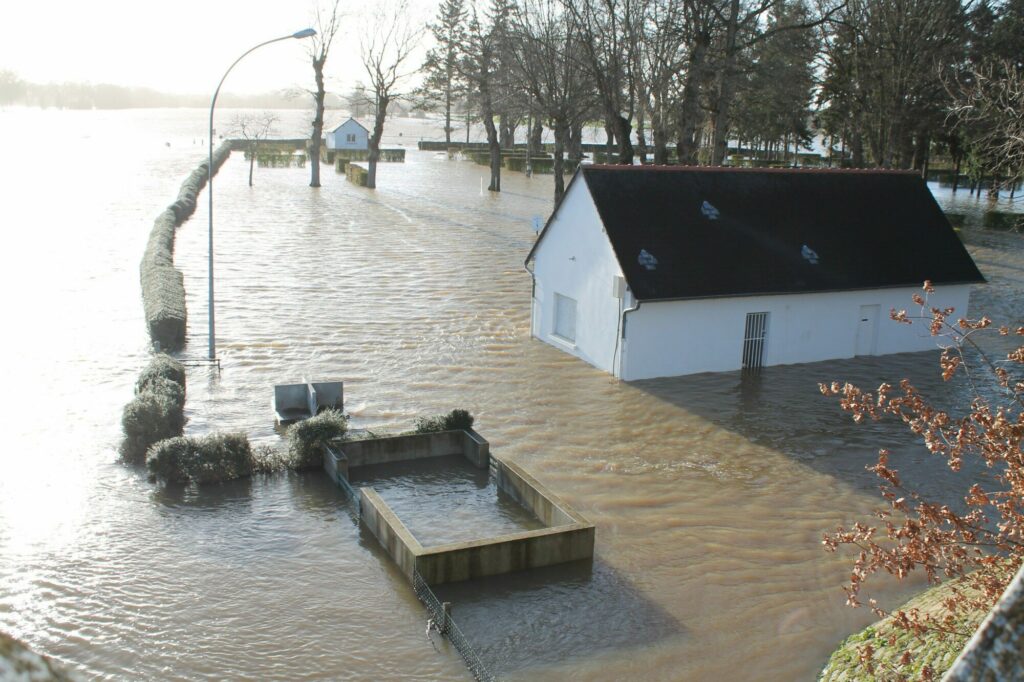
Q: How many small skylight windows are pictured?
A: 3